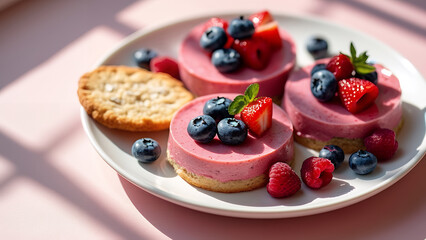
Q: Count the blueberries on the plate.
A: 14